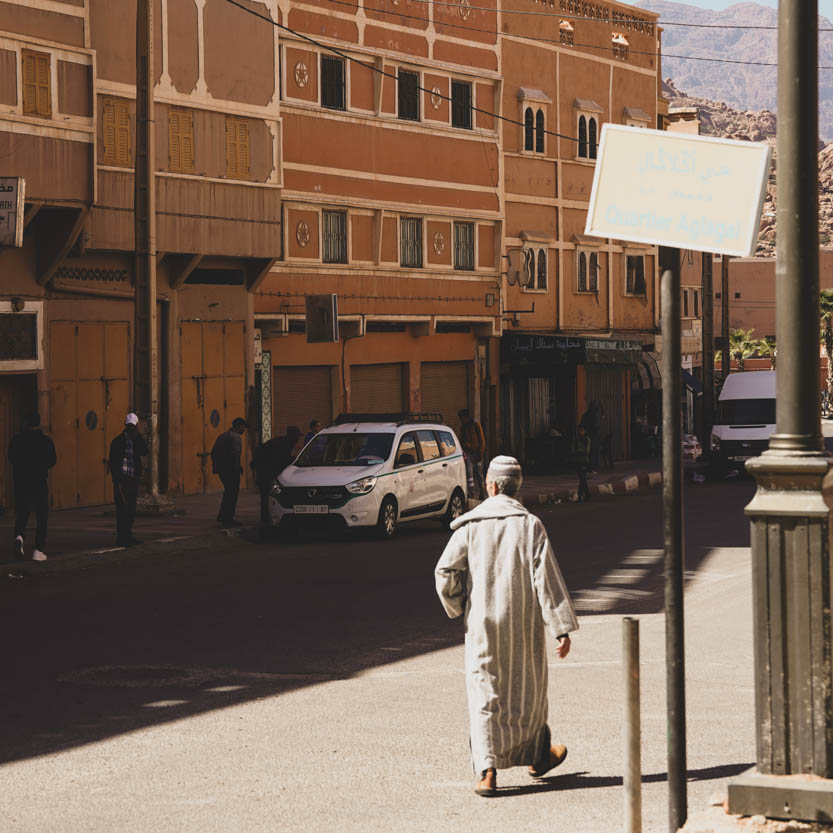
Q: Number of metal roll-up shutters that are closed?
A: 3